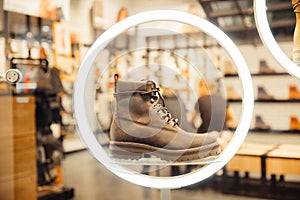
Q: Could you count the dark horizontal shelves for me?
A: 3